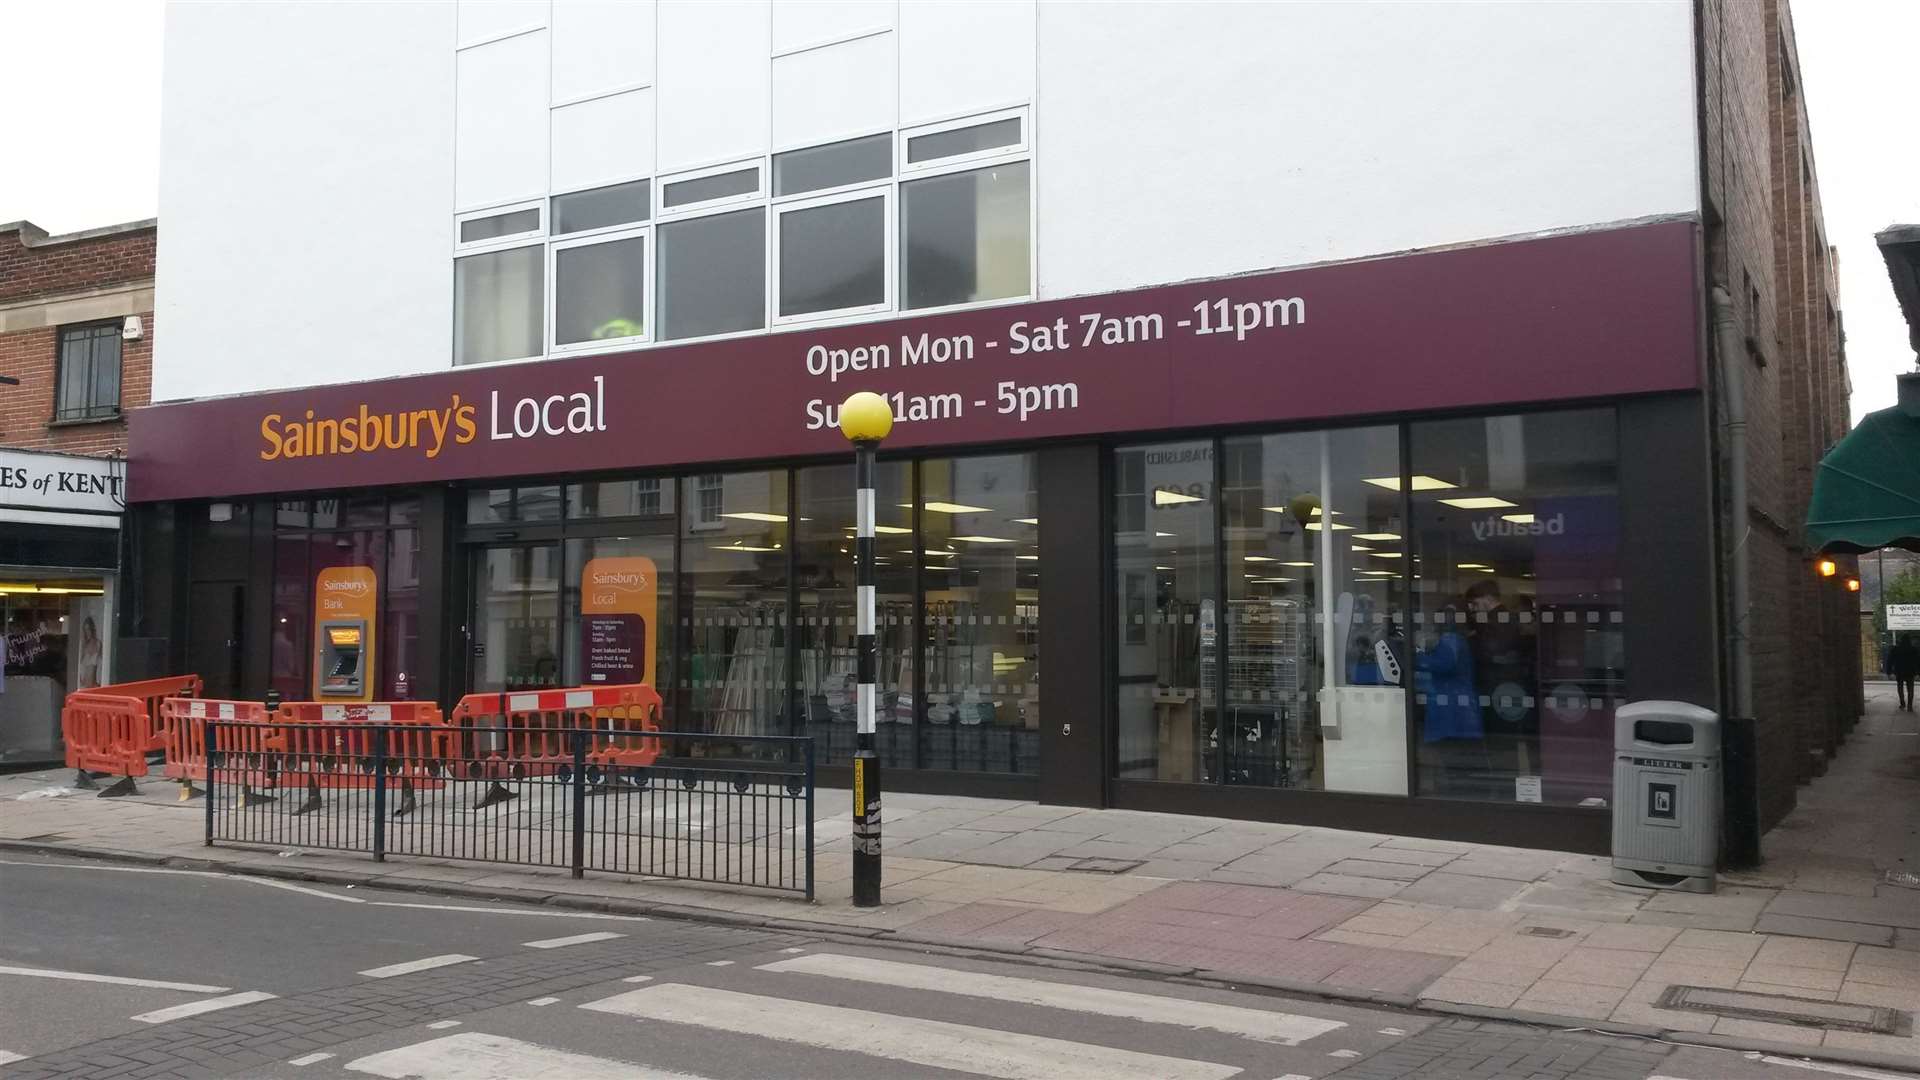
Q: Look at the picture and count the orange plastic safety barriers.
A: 5